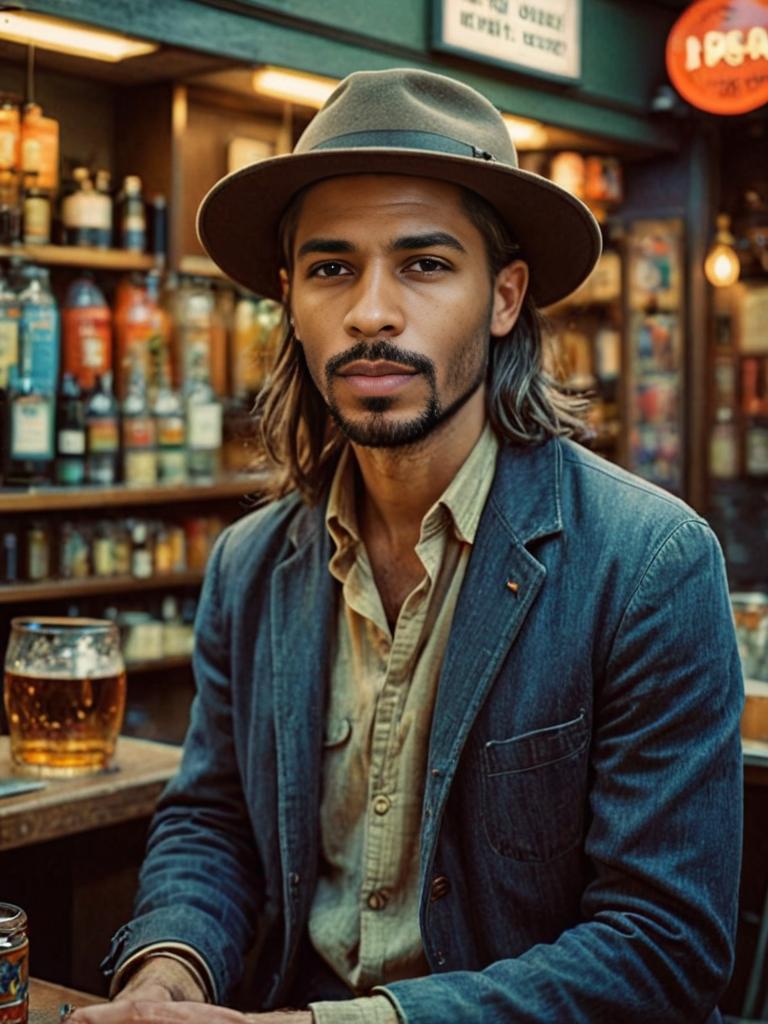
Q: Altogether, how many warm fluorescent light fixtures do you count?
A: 3